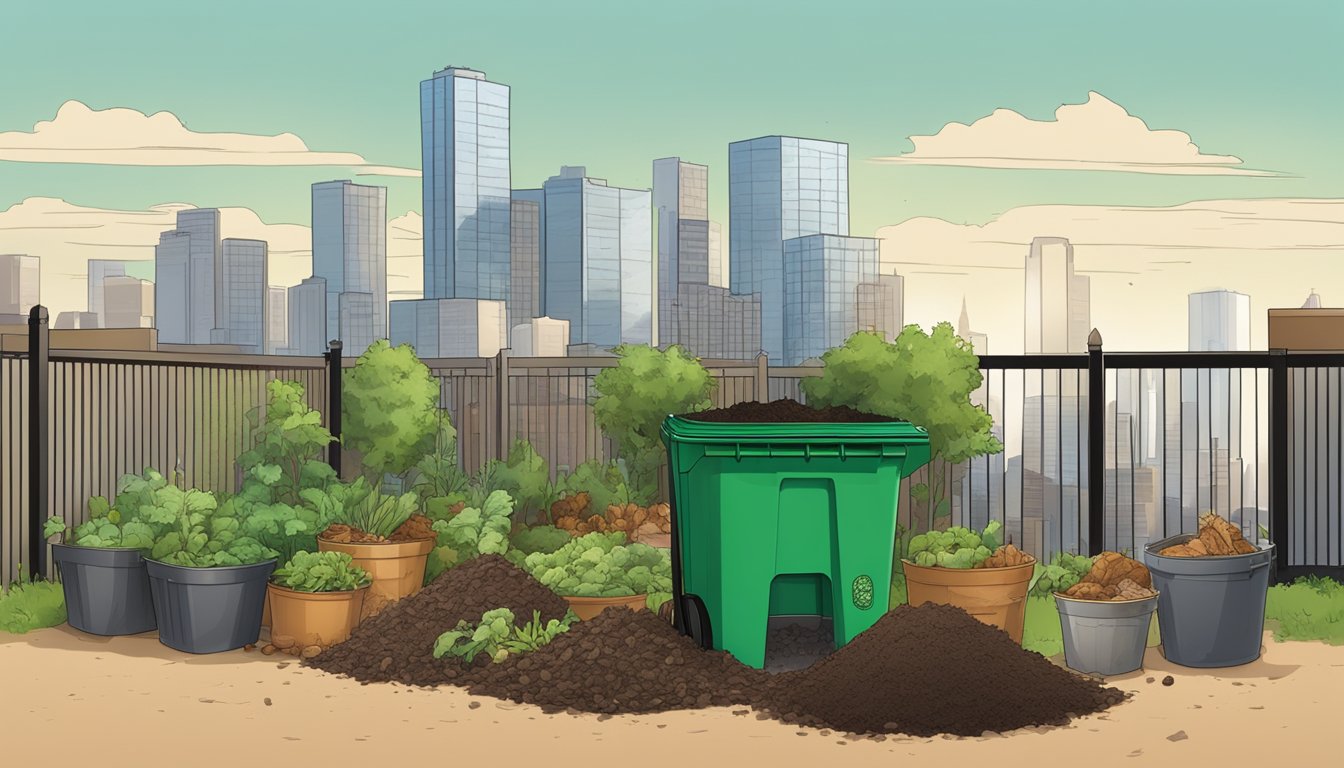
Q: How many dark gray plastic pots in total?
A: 3